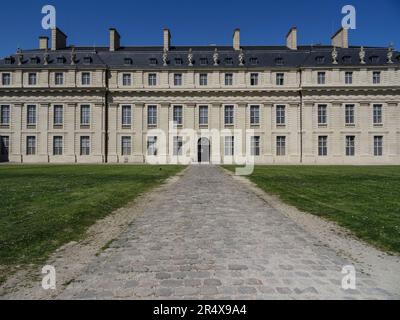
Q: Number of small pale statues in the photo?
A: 10